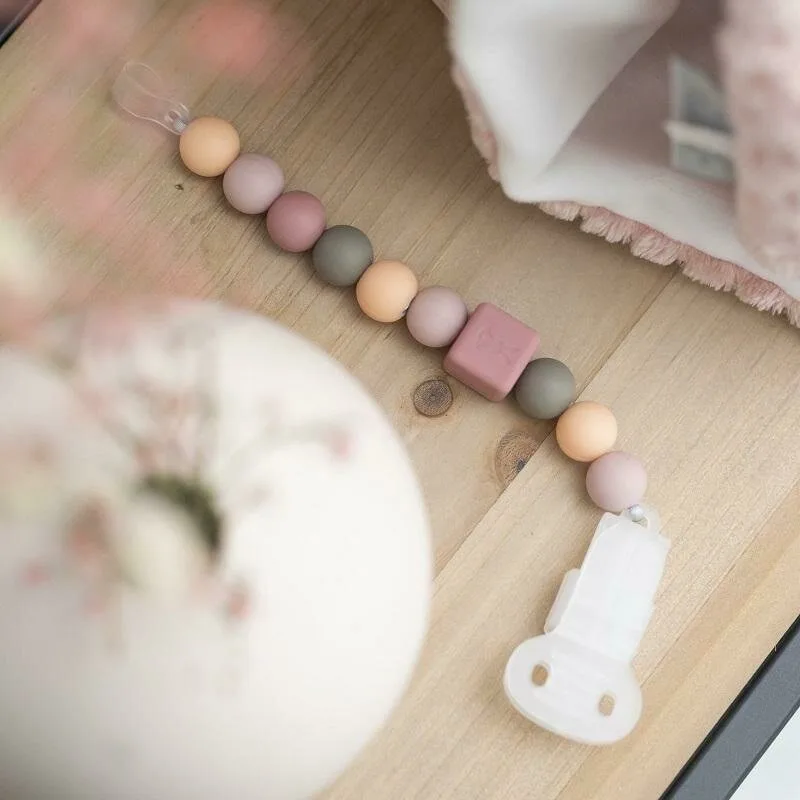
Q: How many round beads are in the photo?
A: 9